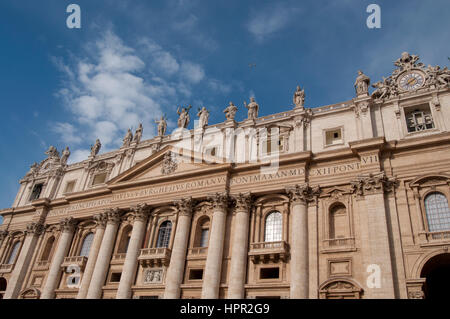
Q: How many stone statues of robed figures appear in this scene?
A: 11